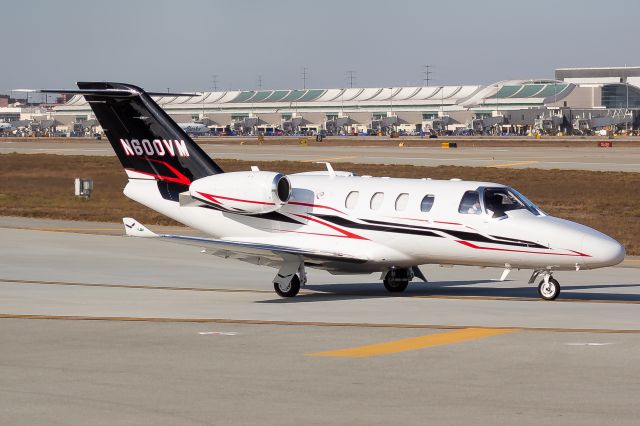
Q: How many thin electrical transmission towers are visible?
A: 5